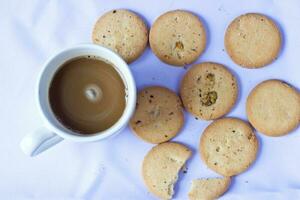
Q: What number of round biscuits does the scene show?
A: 7